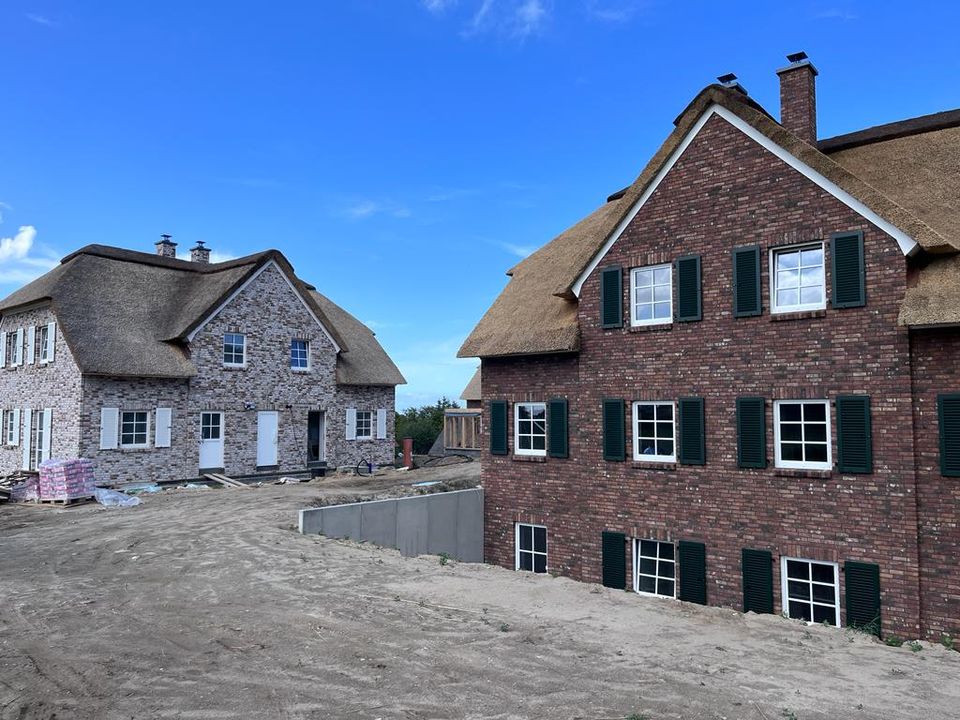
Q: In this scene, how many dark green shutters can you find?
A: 15